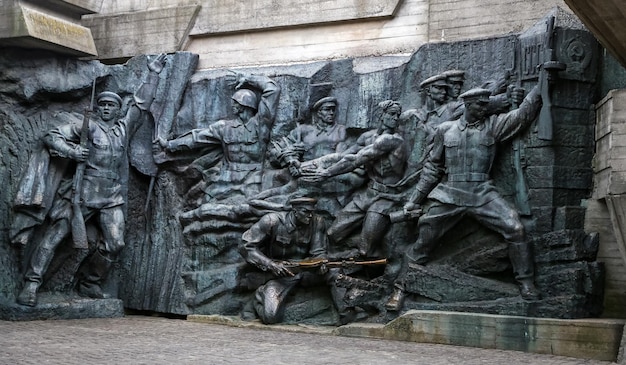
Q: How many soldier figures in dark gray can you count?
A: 8